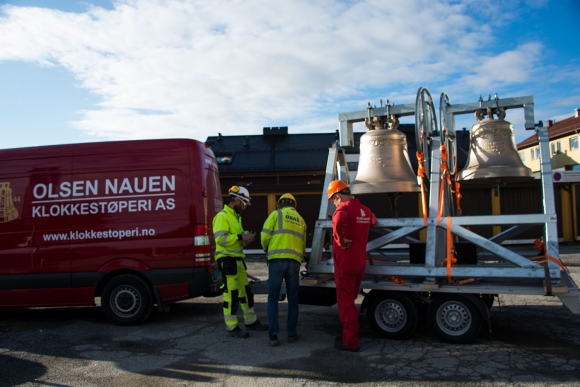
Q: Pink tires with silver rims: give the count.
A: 0